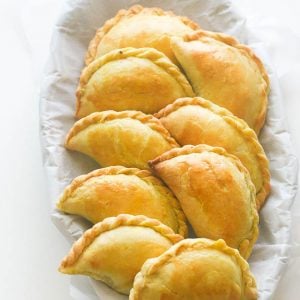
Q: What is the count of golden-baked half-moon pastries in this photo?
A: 9